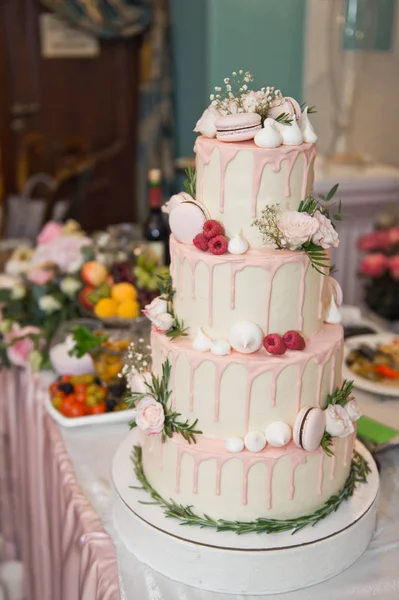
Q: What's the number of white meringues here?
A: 11